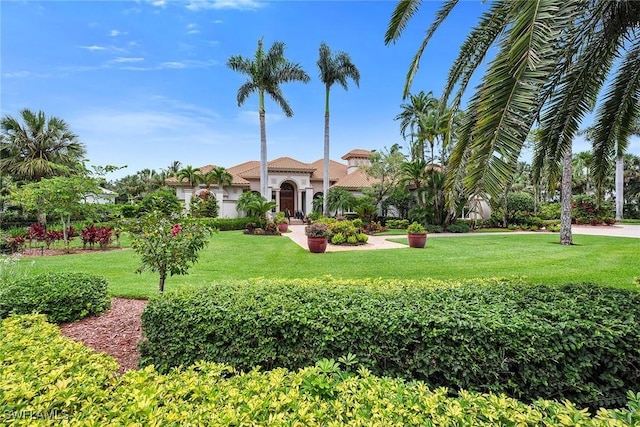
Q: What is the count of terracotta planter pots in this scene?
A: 3